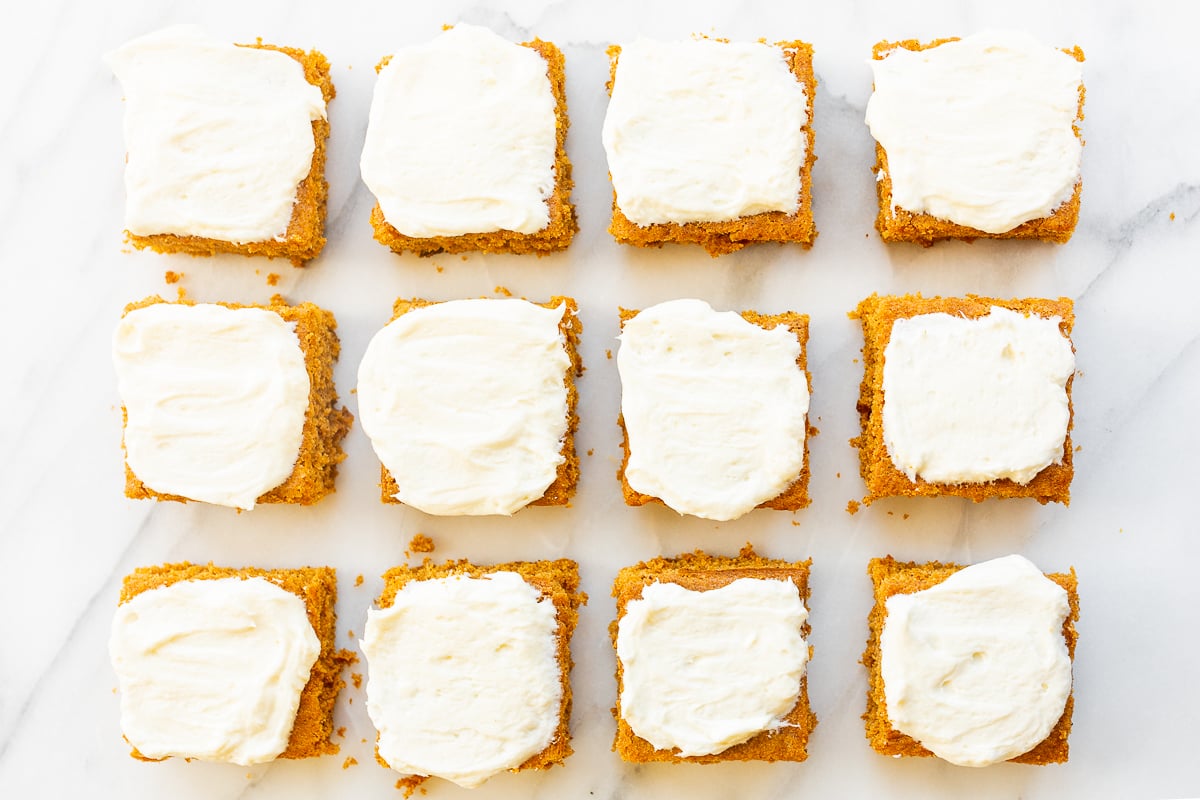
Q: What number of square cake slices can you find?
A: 12